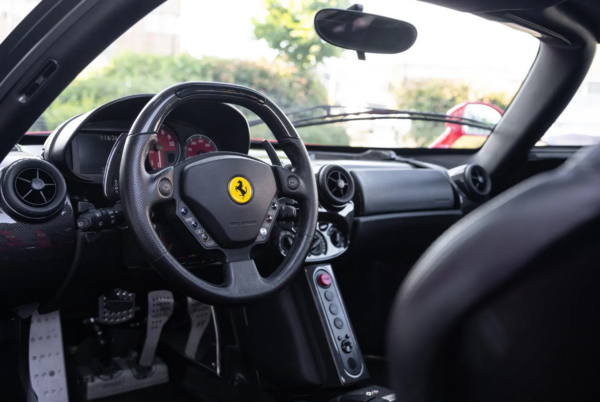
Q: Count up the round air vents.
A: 3